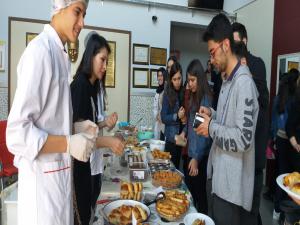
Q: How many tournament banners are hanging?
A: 0